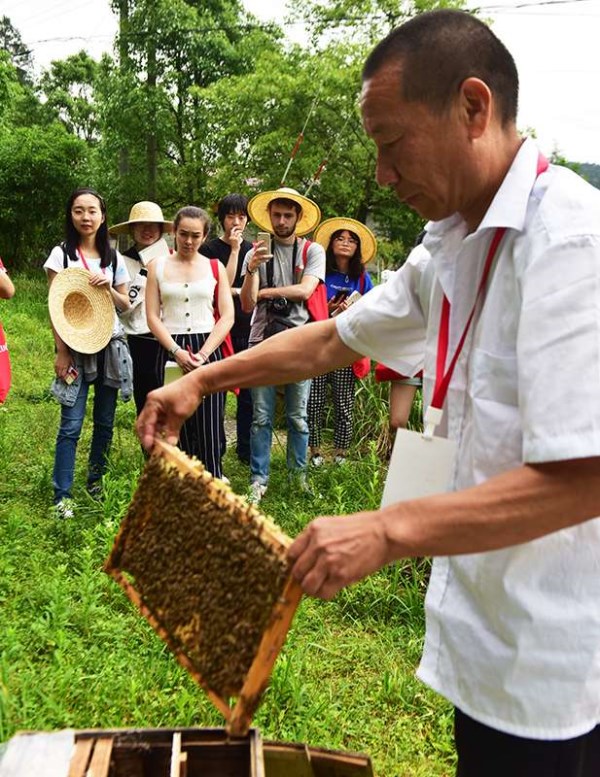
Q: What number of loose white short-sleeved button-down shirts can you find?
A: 1